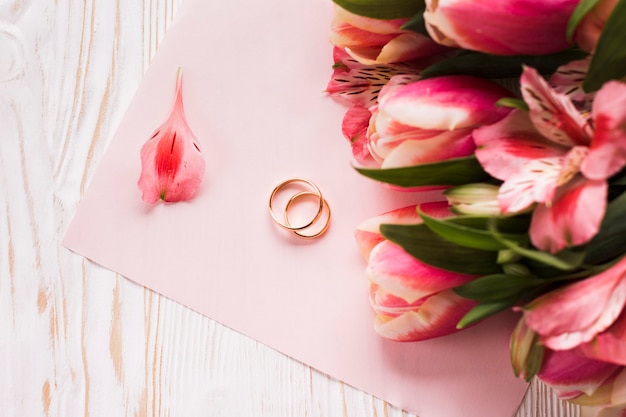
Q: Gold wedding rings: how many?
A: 2